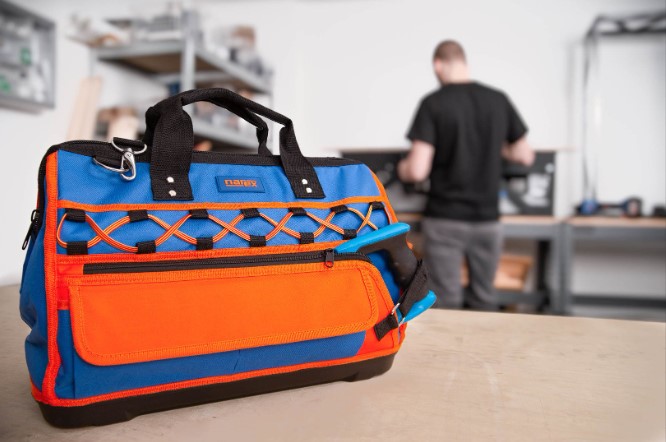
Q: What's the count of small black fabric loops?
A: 13